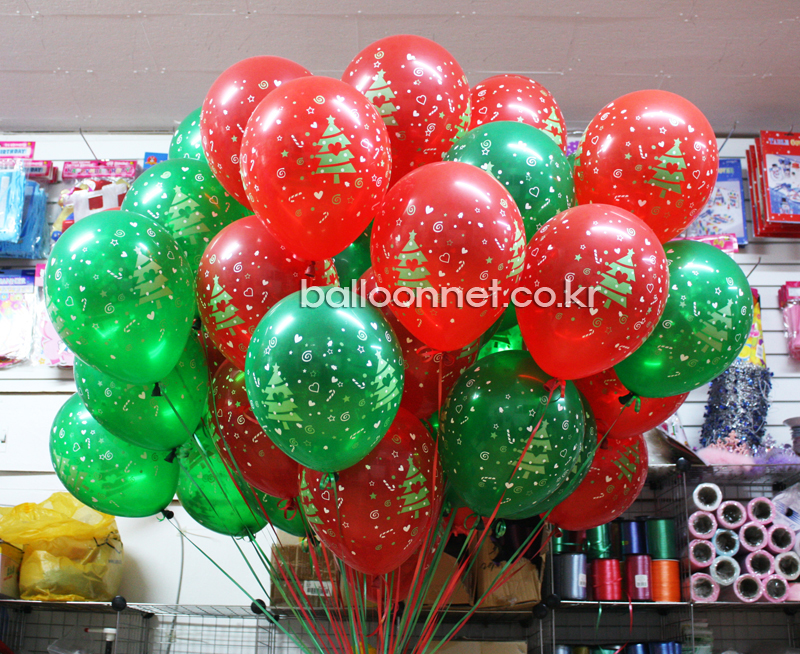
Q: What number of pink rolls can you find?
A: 10